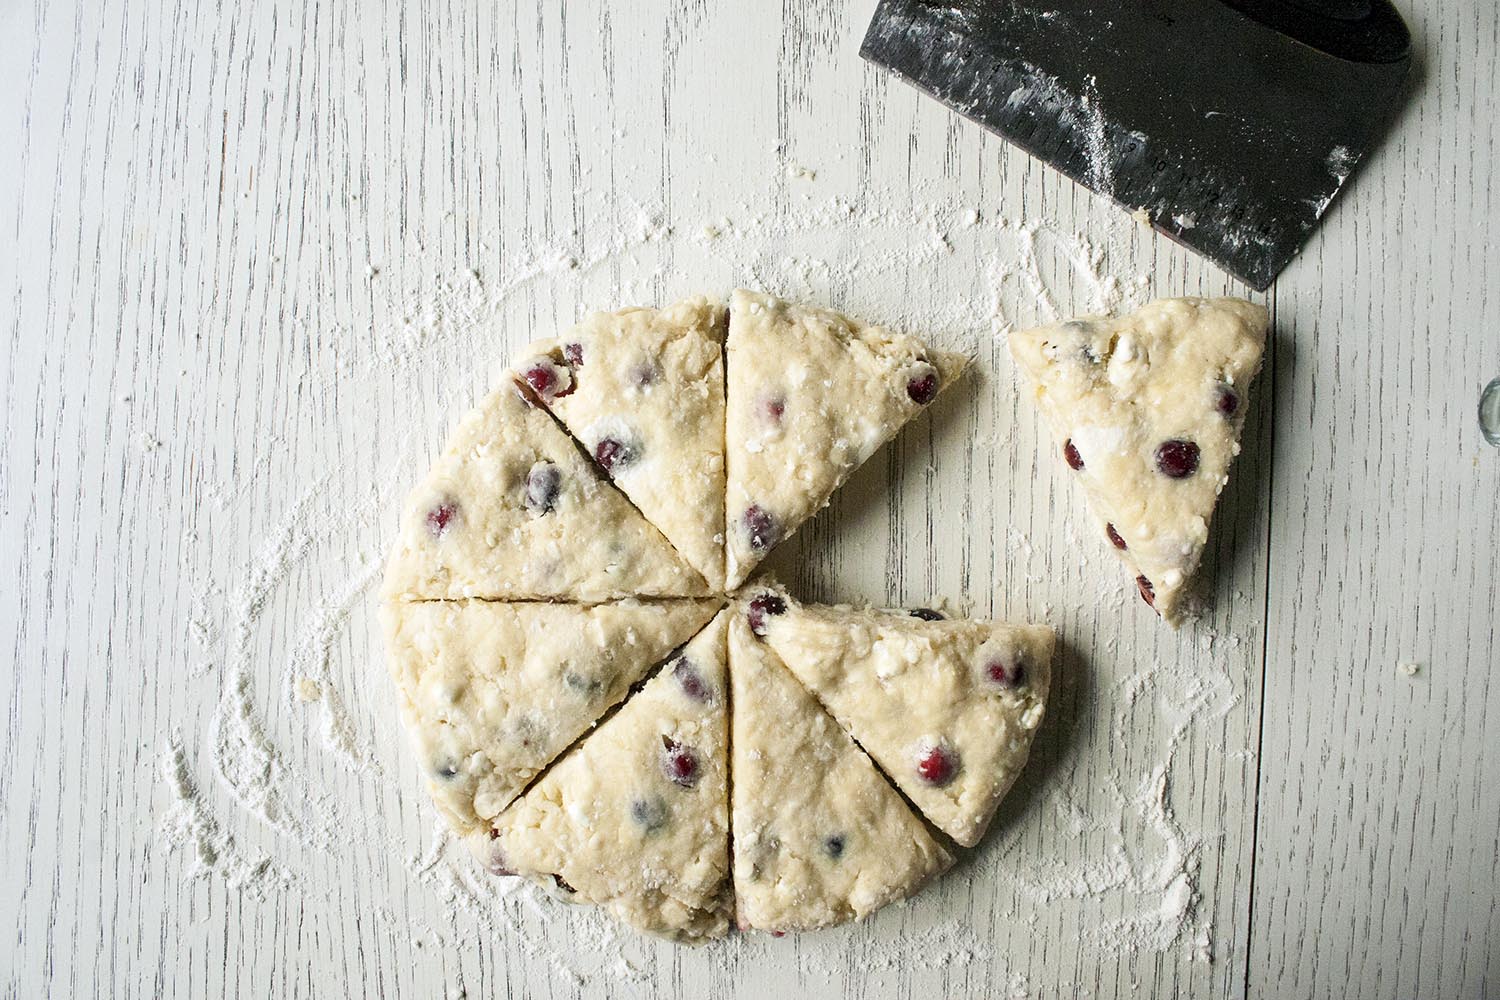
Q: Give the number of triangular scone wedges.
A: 8